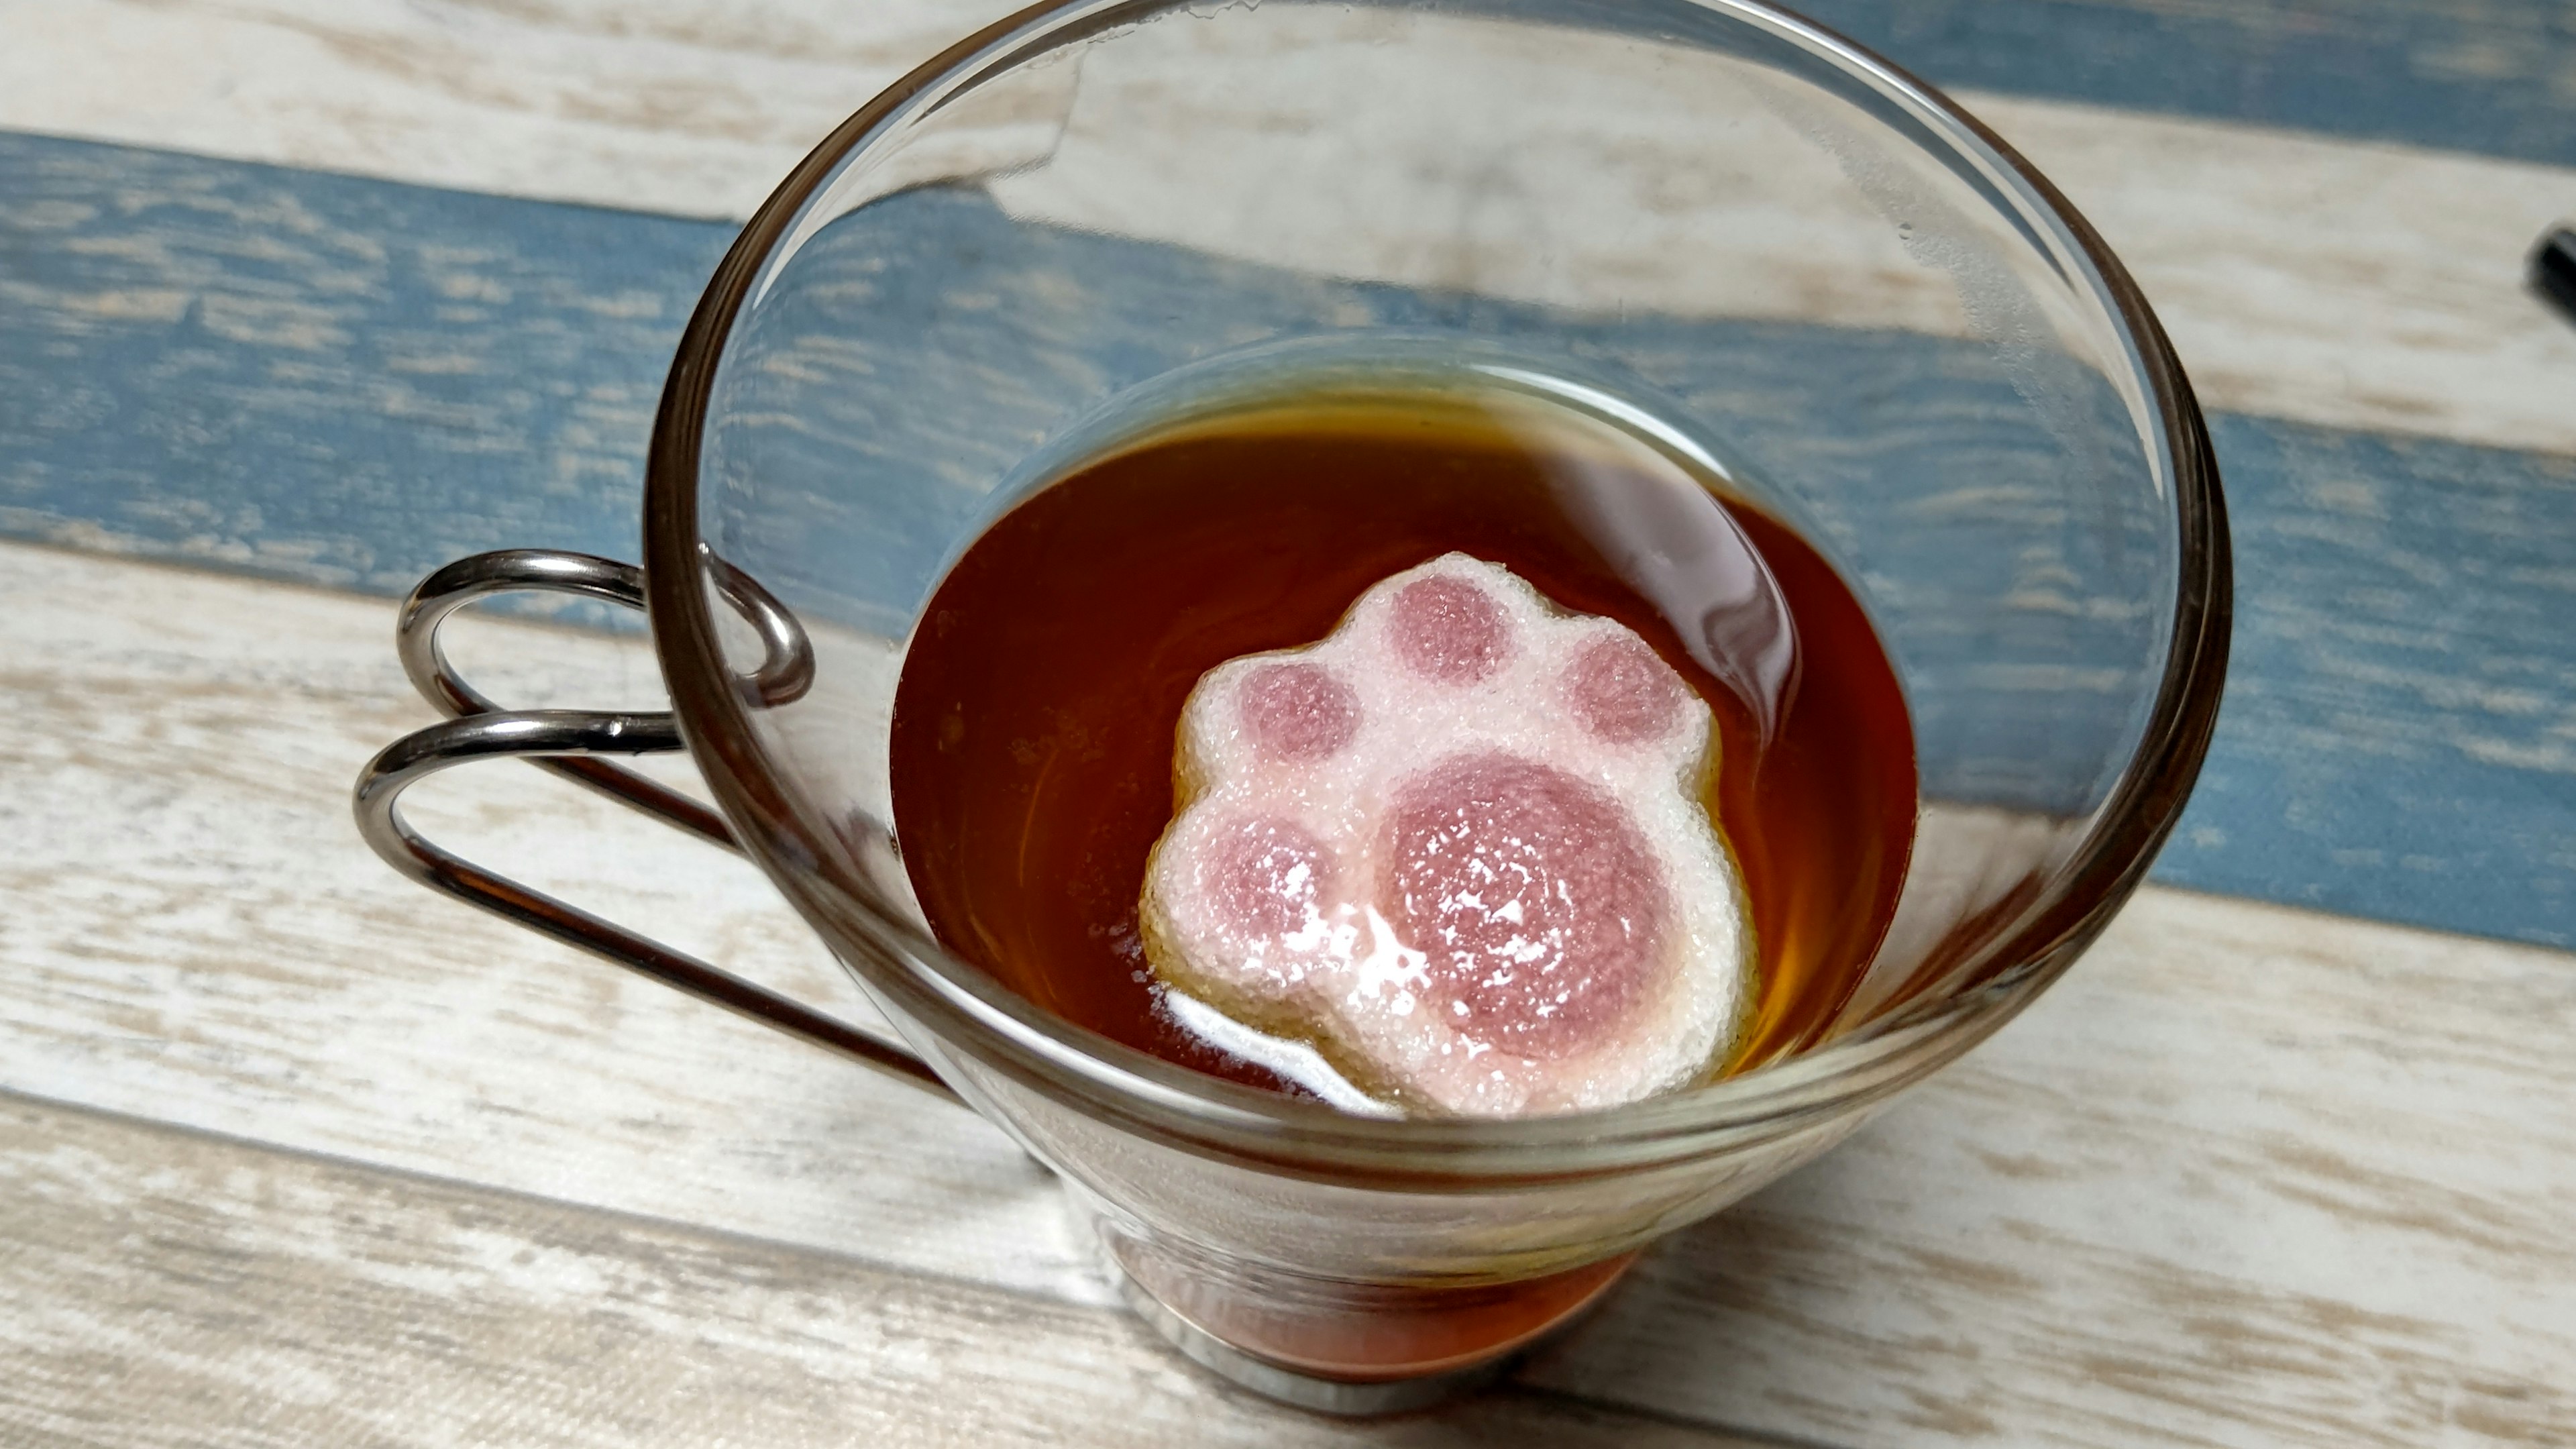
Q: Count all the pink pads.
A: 5